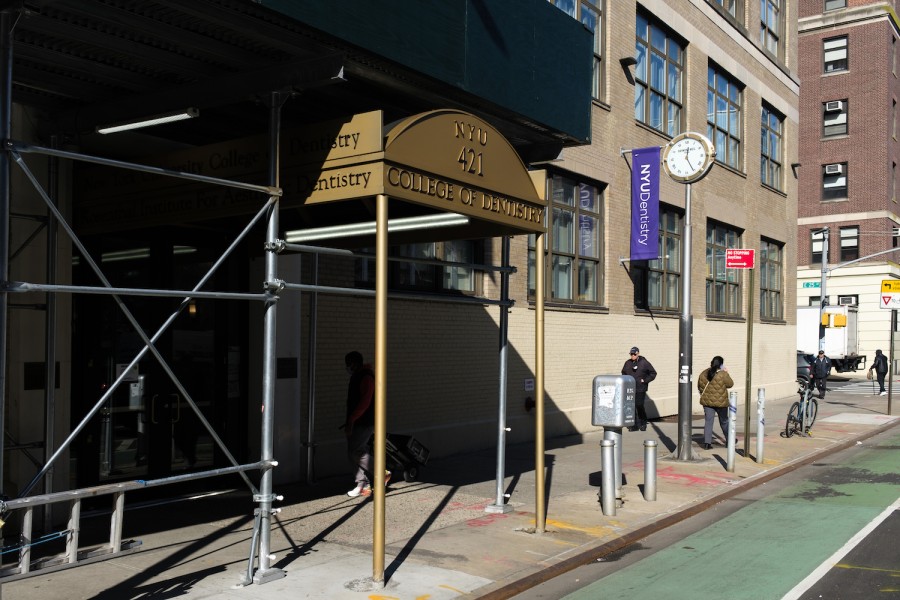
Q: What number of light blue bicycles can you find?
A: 1